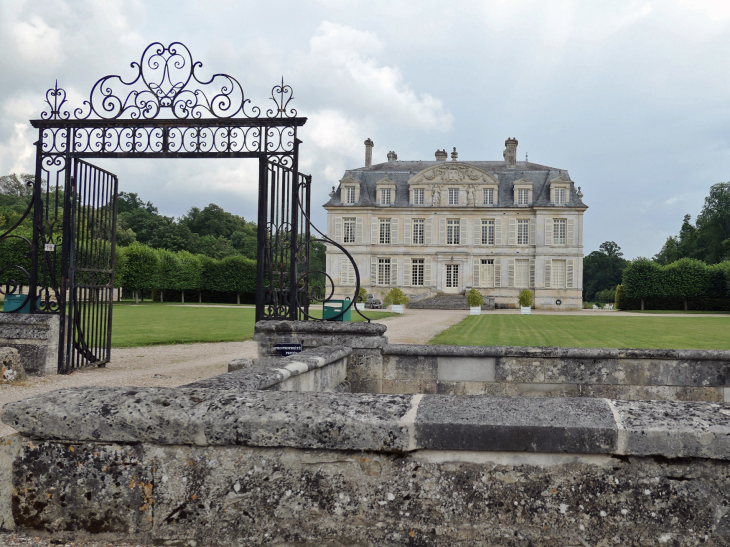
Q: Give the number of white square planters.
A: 4